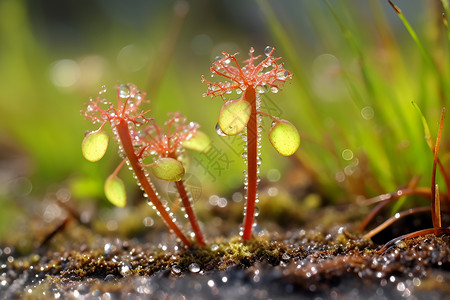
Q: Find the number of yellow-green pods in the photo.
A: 6